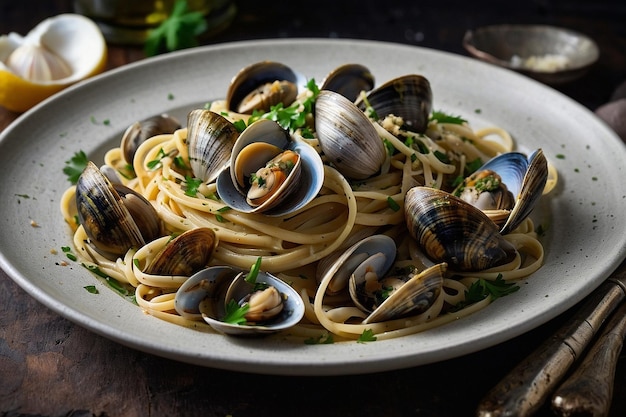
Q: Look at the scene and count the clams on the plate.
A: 13